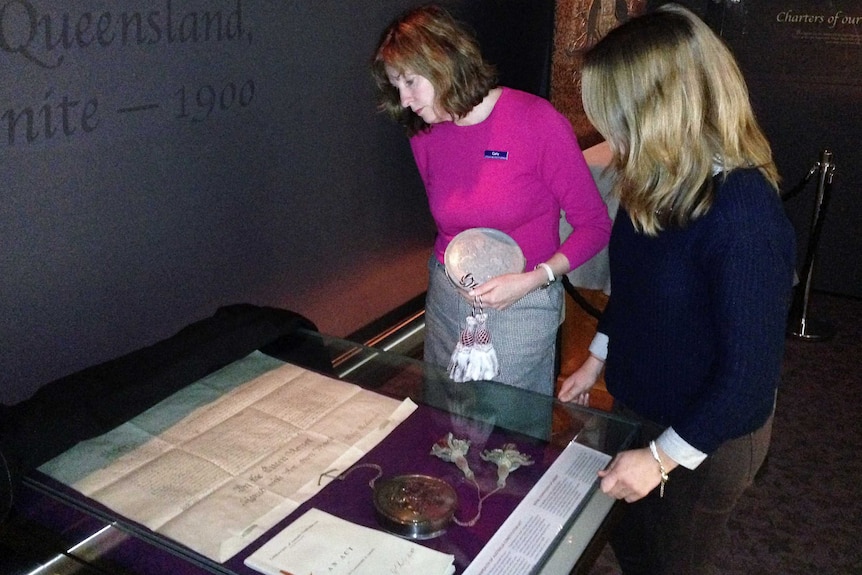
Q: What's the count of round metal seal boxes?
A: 2